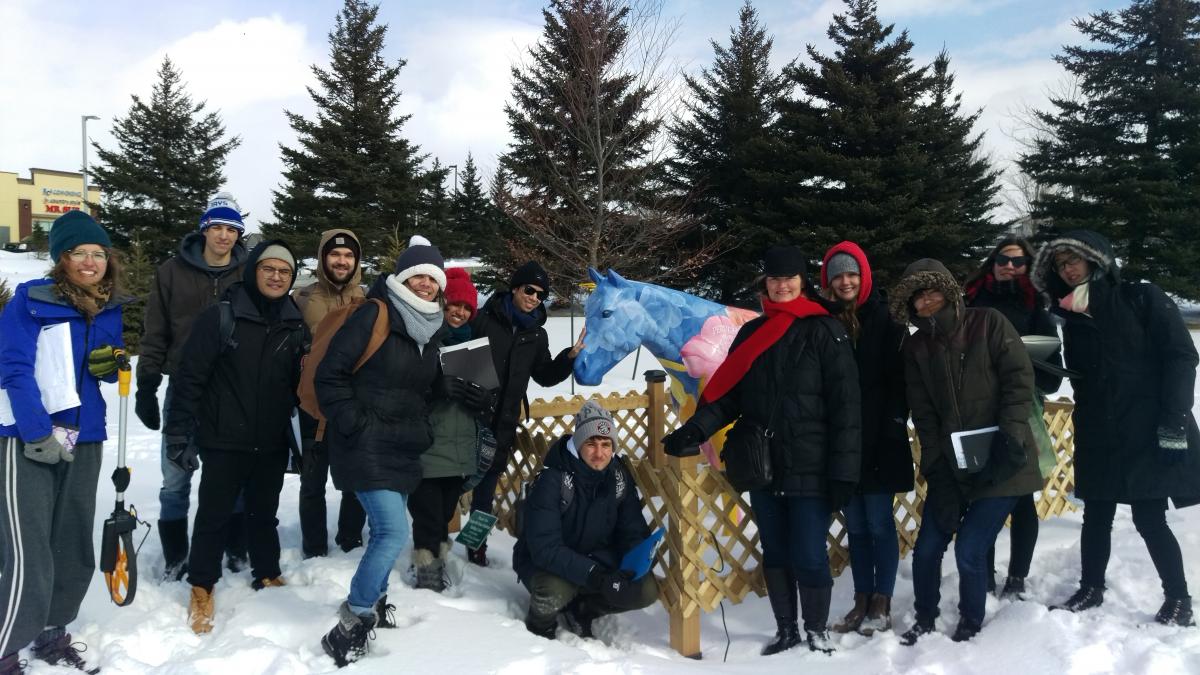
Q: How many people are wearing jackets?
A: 13